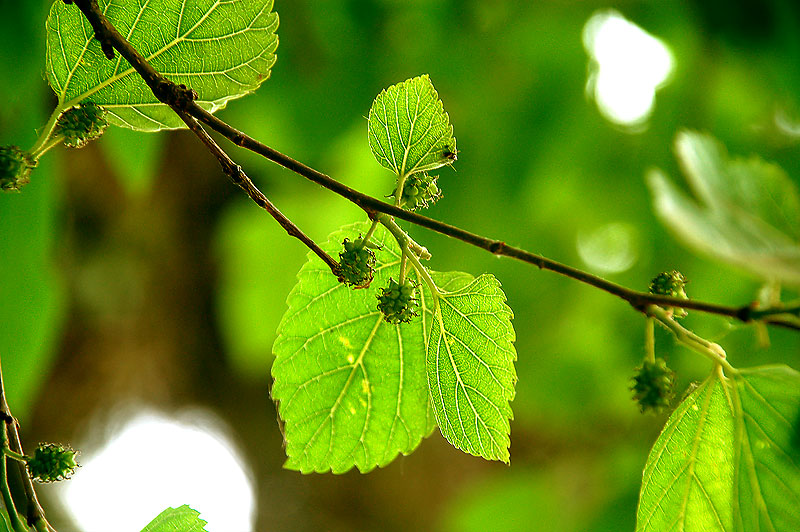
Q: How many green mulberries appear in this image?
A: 8